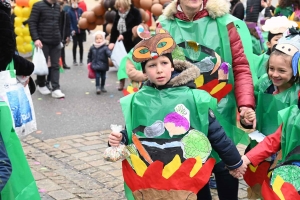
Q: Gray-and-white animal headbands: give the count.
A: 1